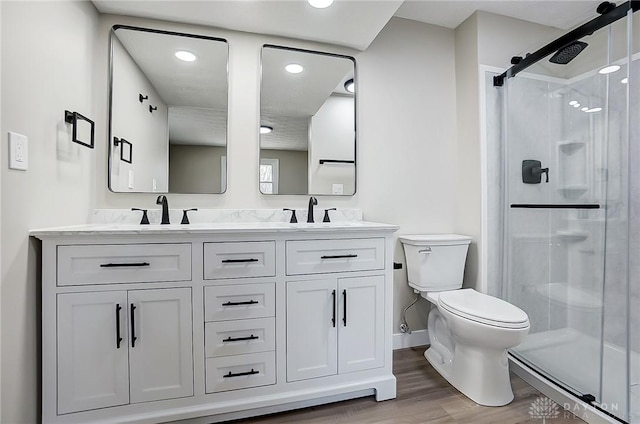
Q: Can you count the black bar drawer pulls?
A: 6